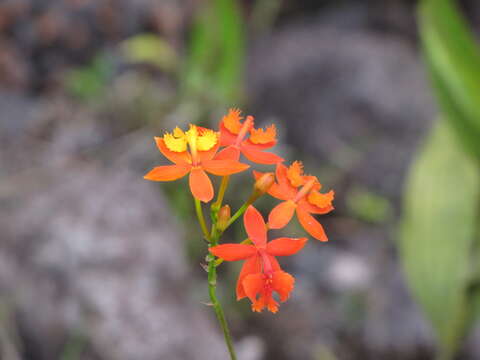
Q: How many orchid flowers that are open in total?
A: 4